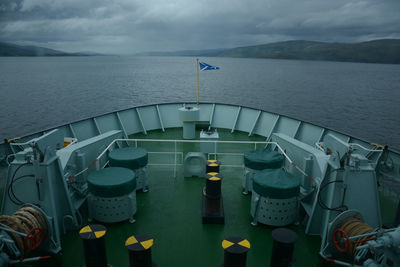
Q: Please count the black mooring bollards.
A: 6